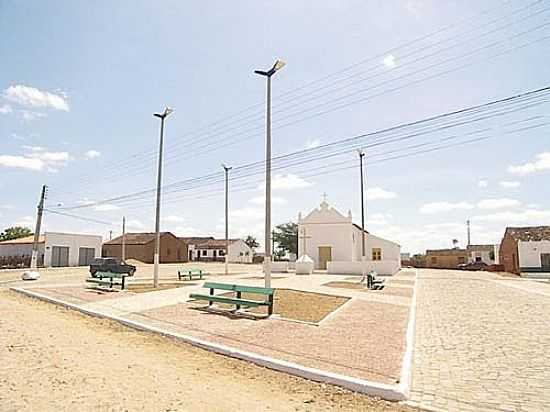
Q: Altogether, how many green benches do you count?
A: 4